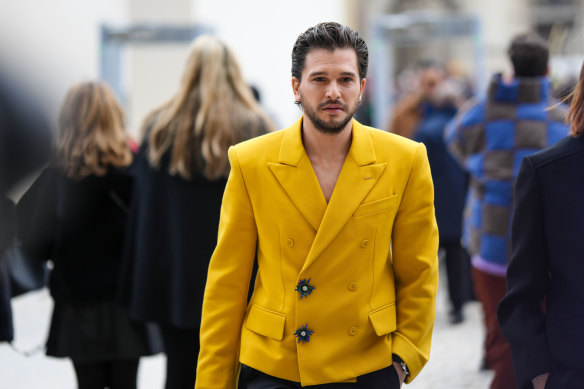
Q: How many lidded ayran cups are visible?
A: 0